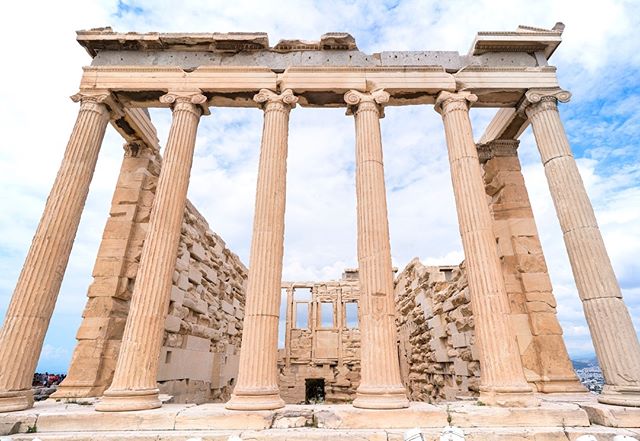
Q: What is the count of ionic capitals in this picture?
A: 6